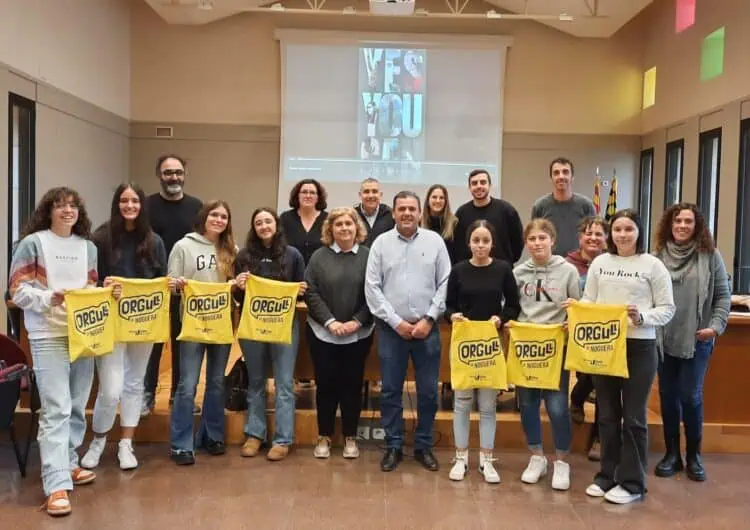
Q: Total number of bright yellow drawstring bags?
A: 7